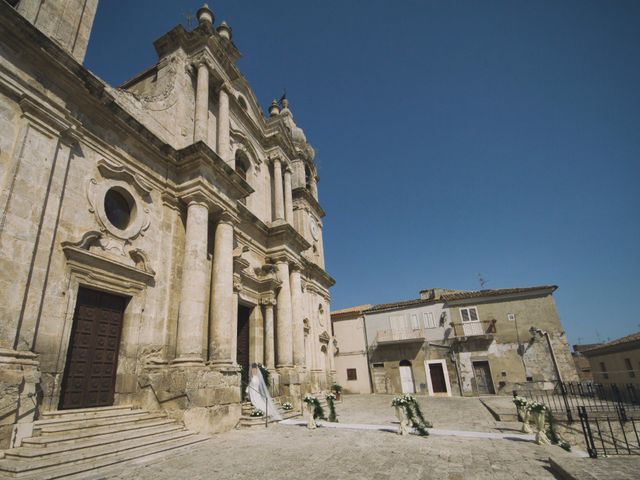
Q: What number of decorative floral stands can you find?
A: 6